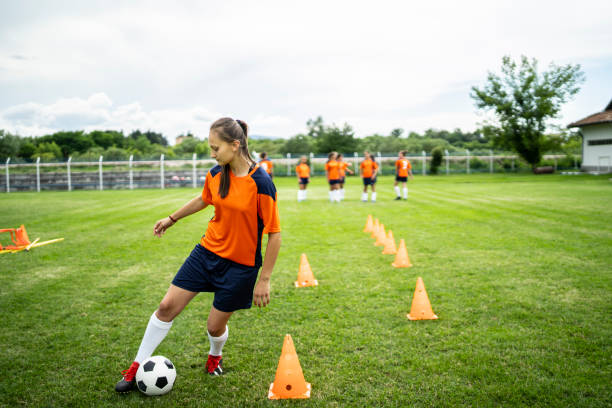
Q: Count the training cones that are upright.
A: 8